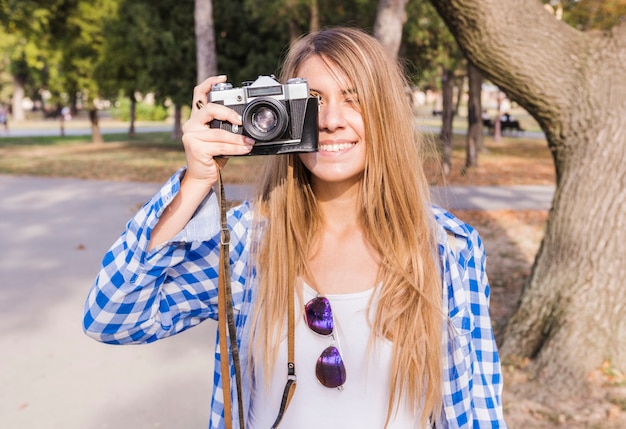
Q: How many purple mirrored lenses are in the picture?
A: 2